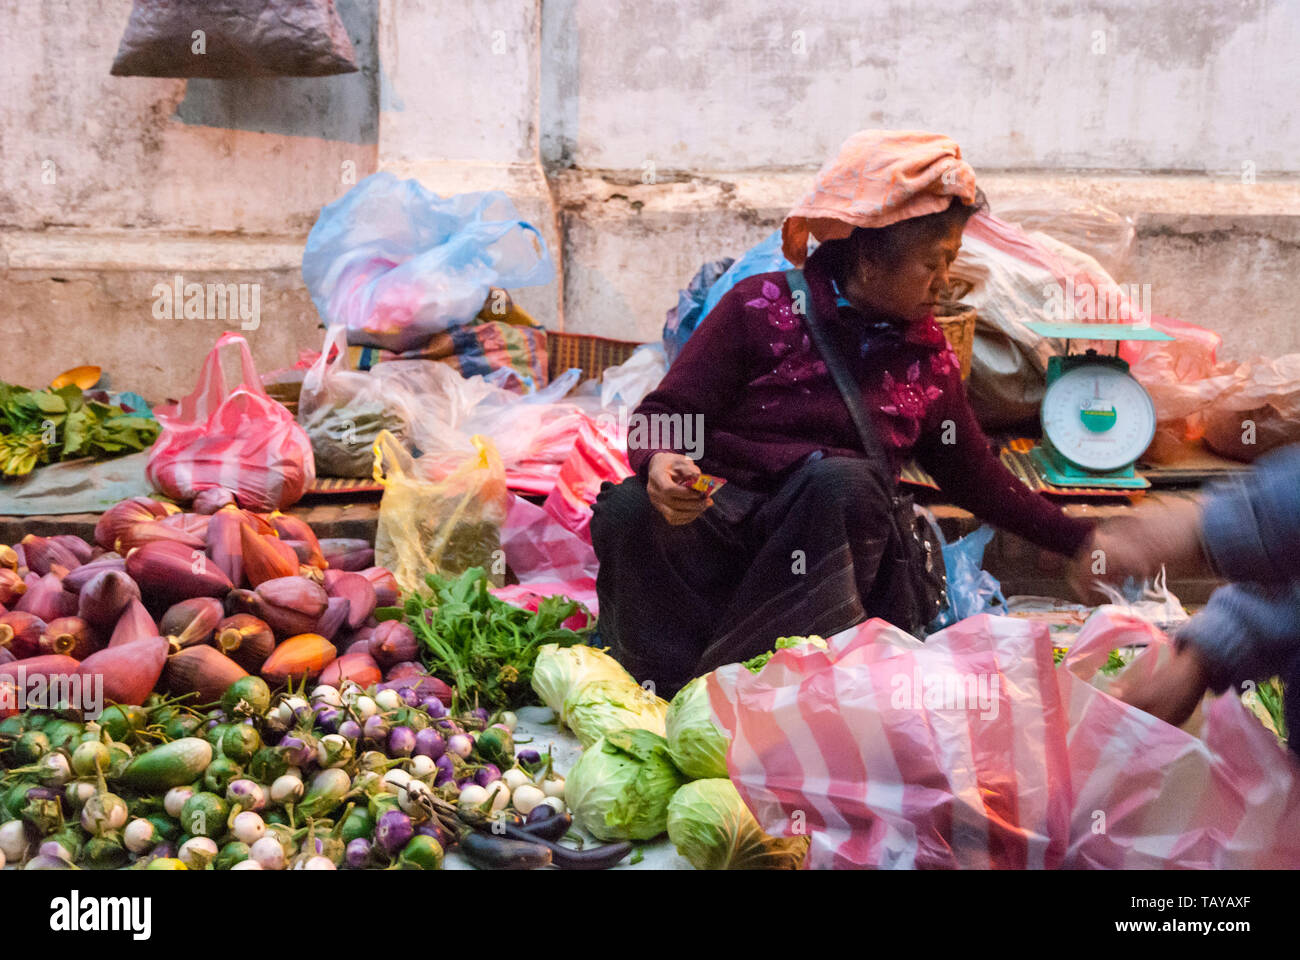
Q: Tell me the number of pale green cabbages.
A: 5